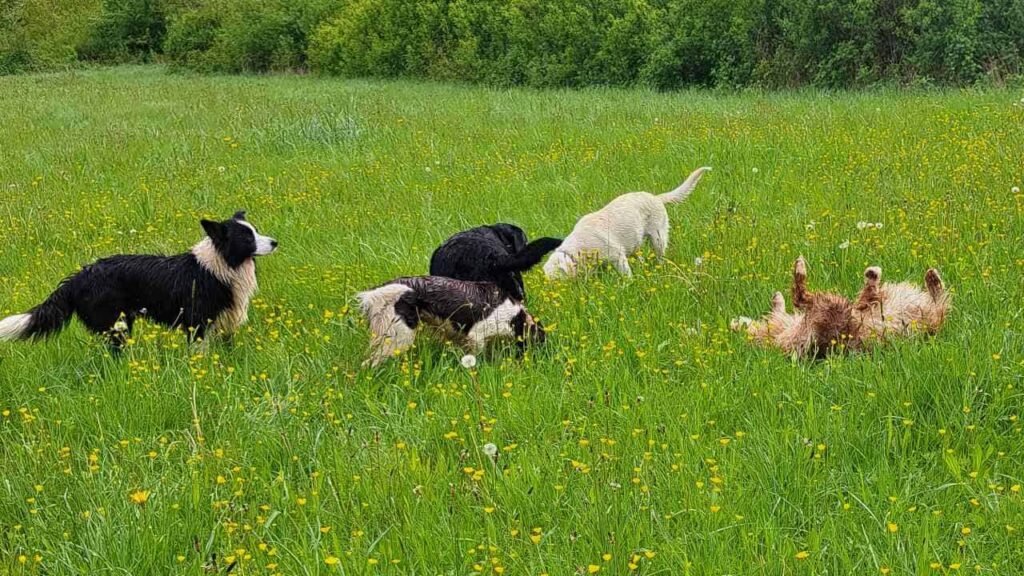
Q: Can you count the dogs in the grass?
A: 5